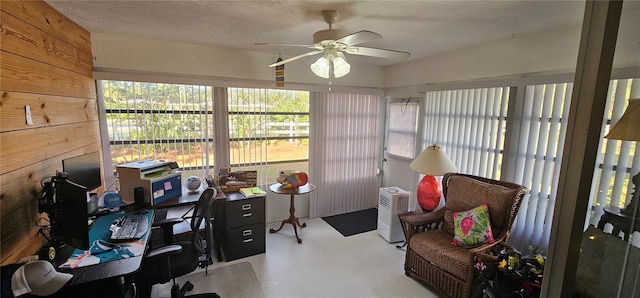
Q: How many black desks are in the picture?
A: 1